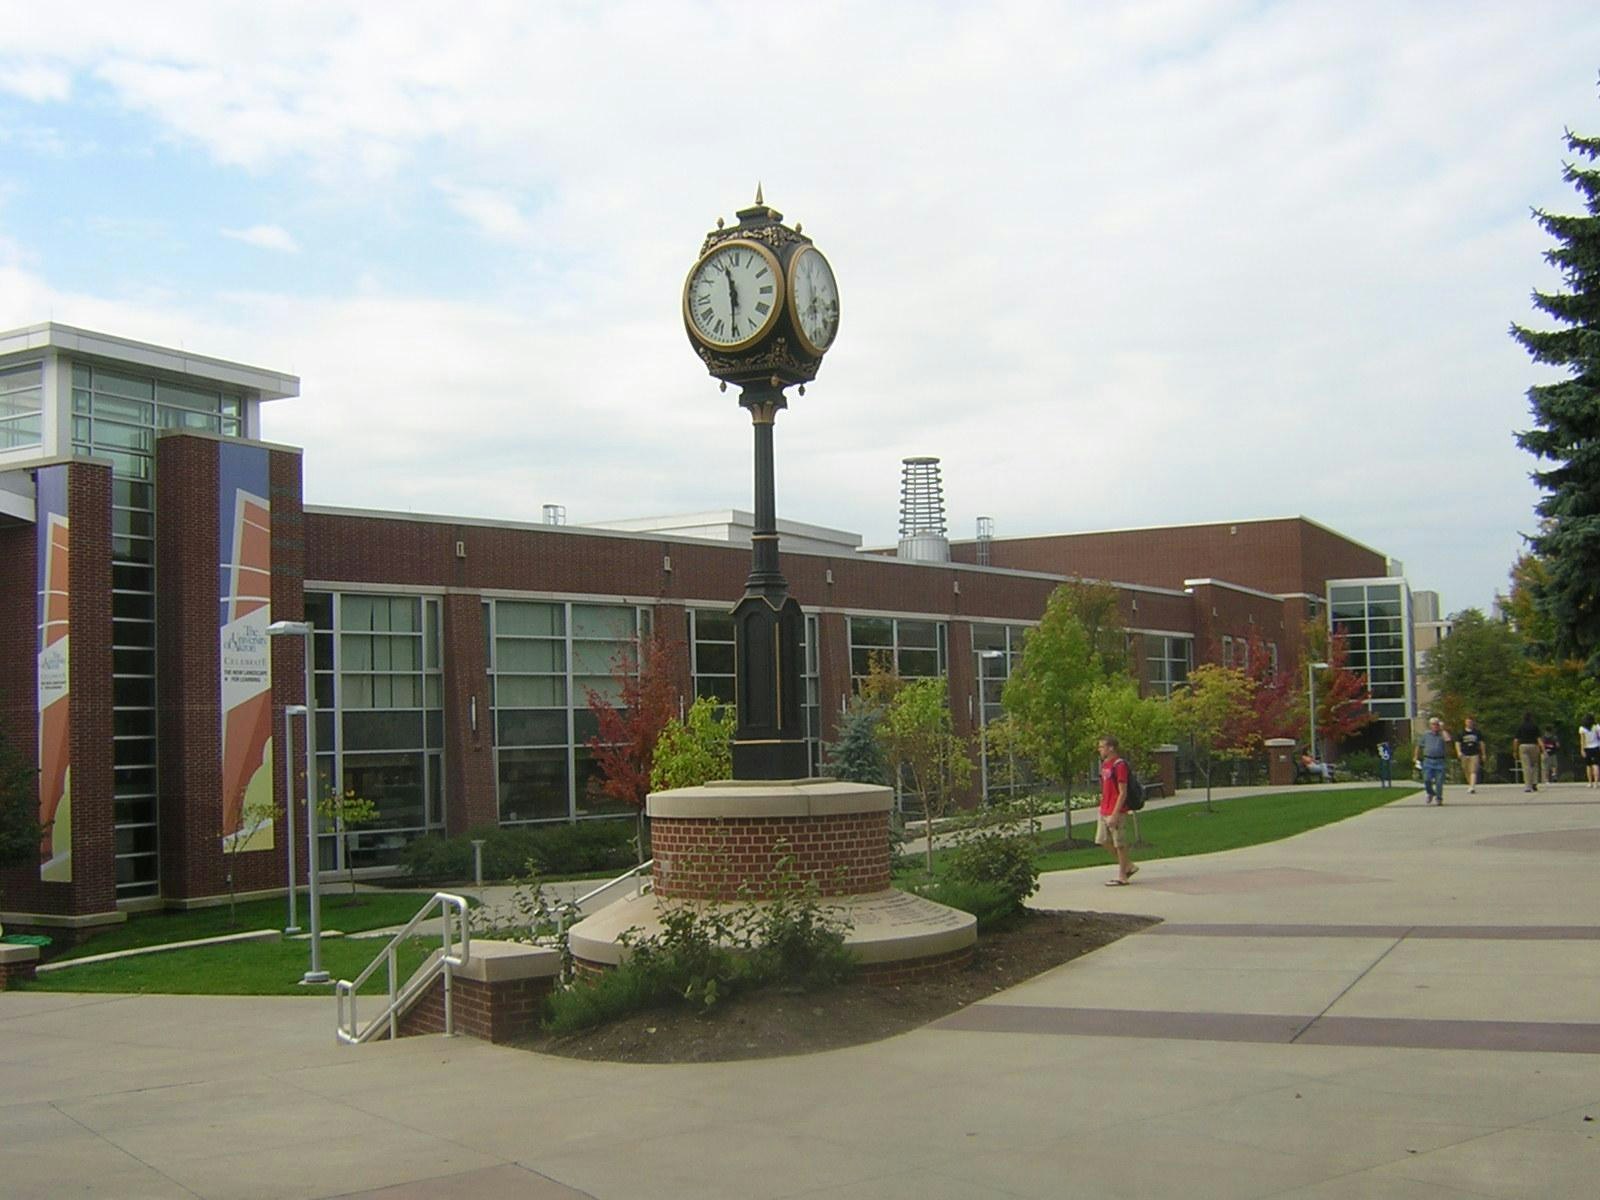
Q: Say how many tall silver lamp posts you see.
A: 4